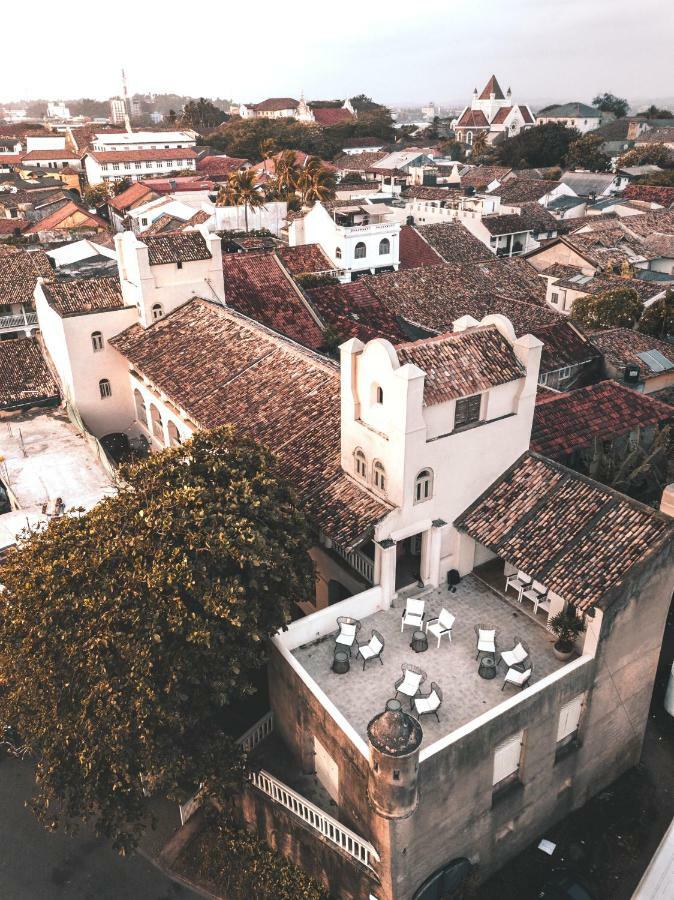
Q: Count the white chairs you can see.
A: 12